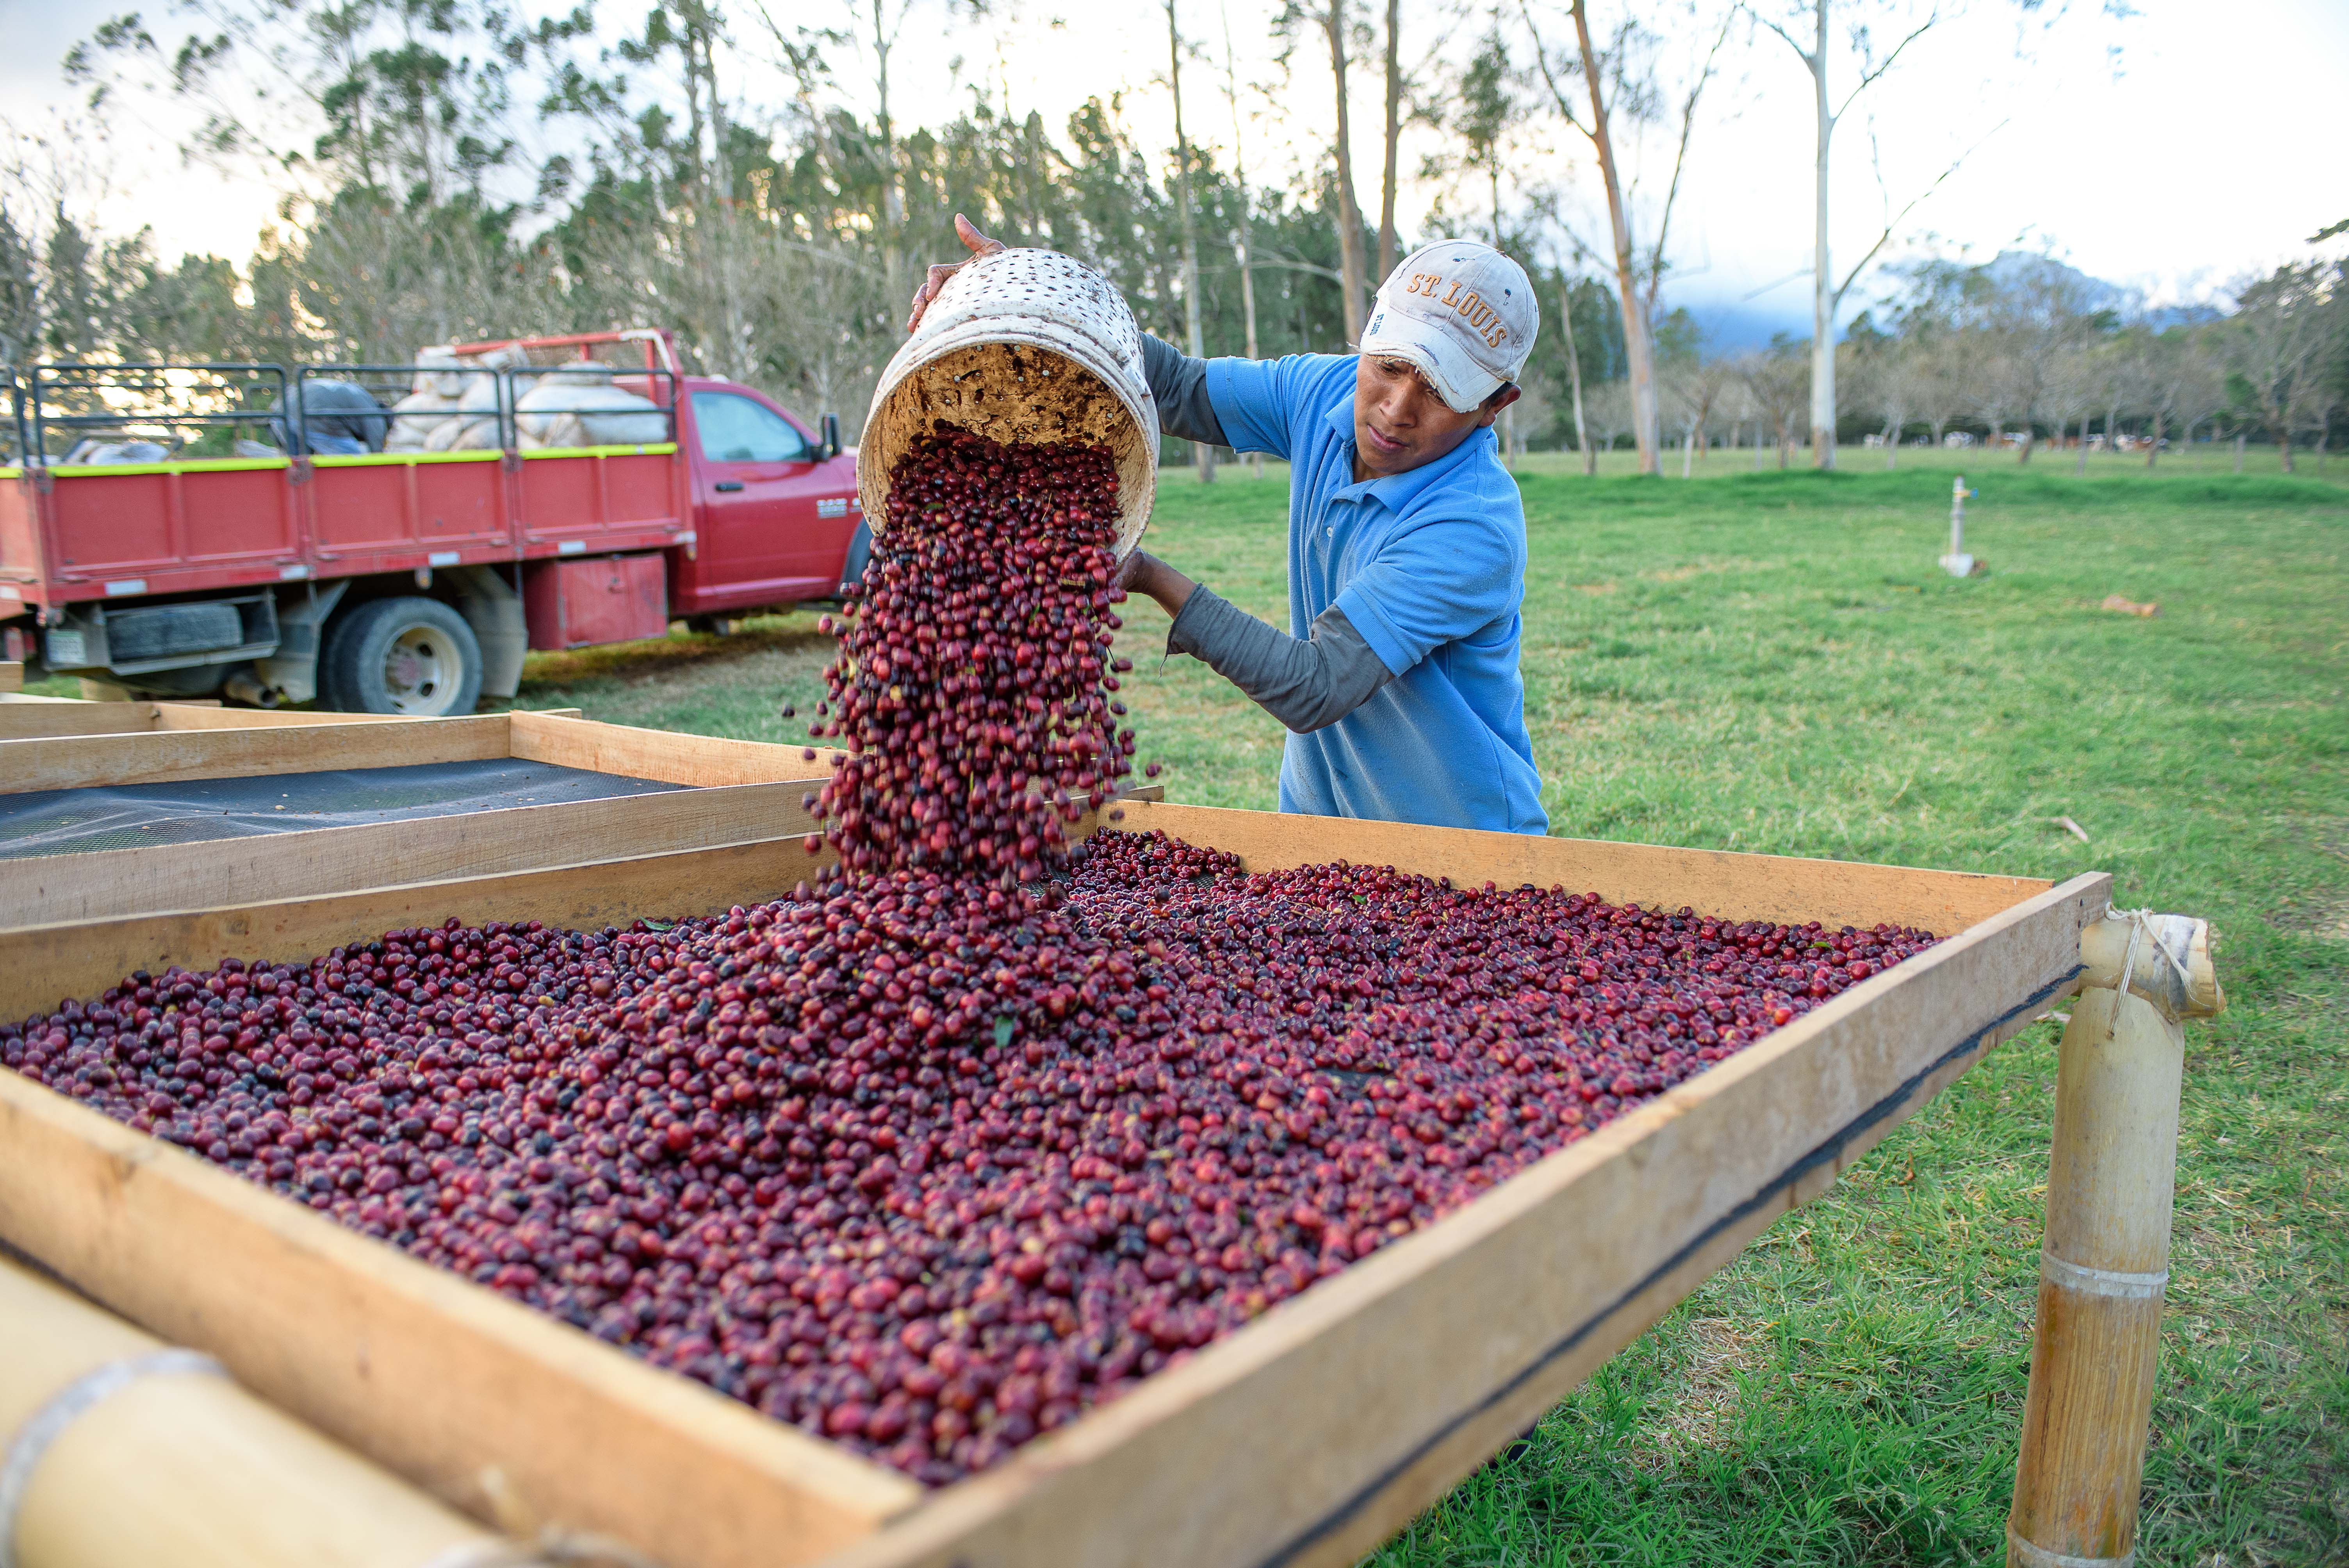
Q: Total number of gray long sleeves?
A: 2